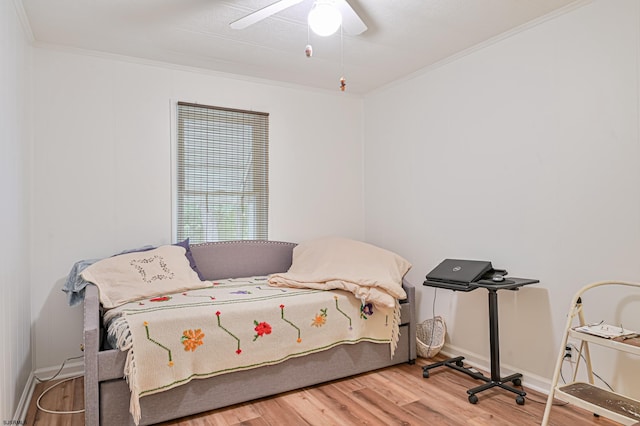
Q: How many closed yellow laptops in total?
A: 0